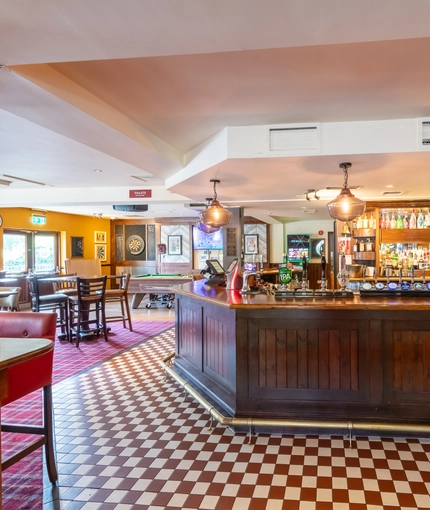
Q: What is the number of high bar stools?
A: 5